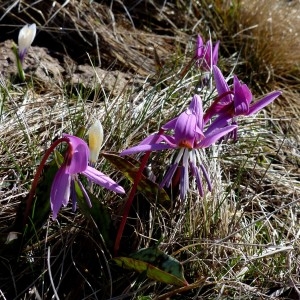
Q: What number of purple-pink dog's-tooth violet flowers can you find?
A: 4